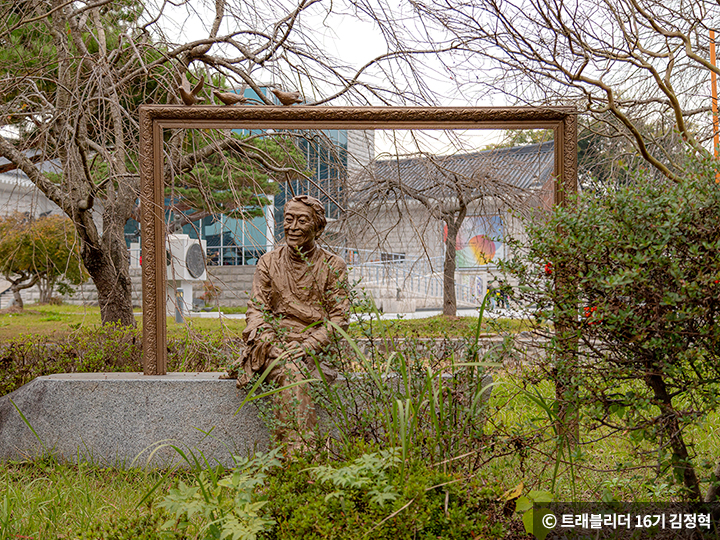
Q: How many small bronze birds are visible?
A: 3